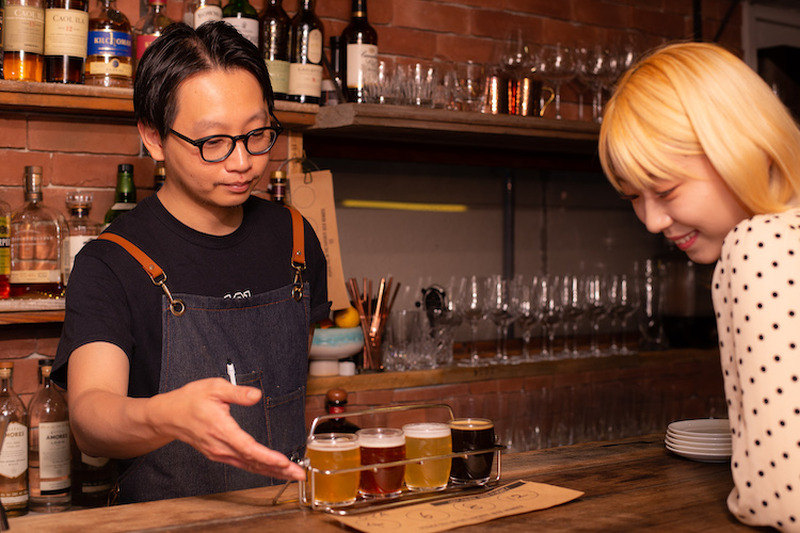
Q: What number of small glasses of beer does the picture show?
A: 4